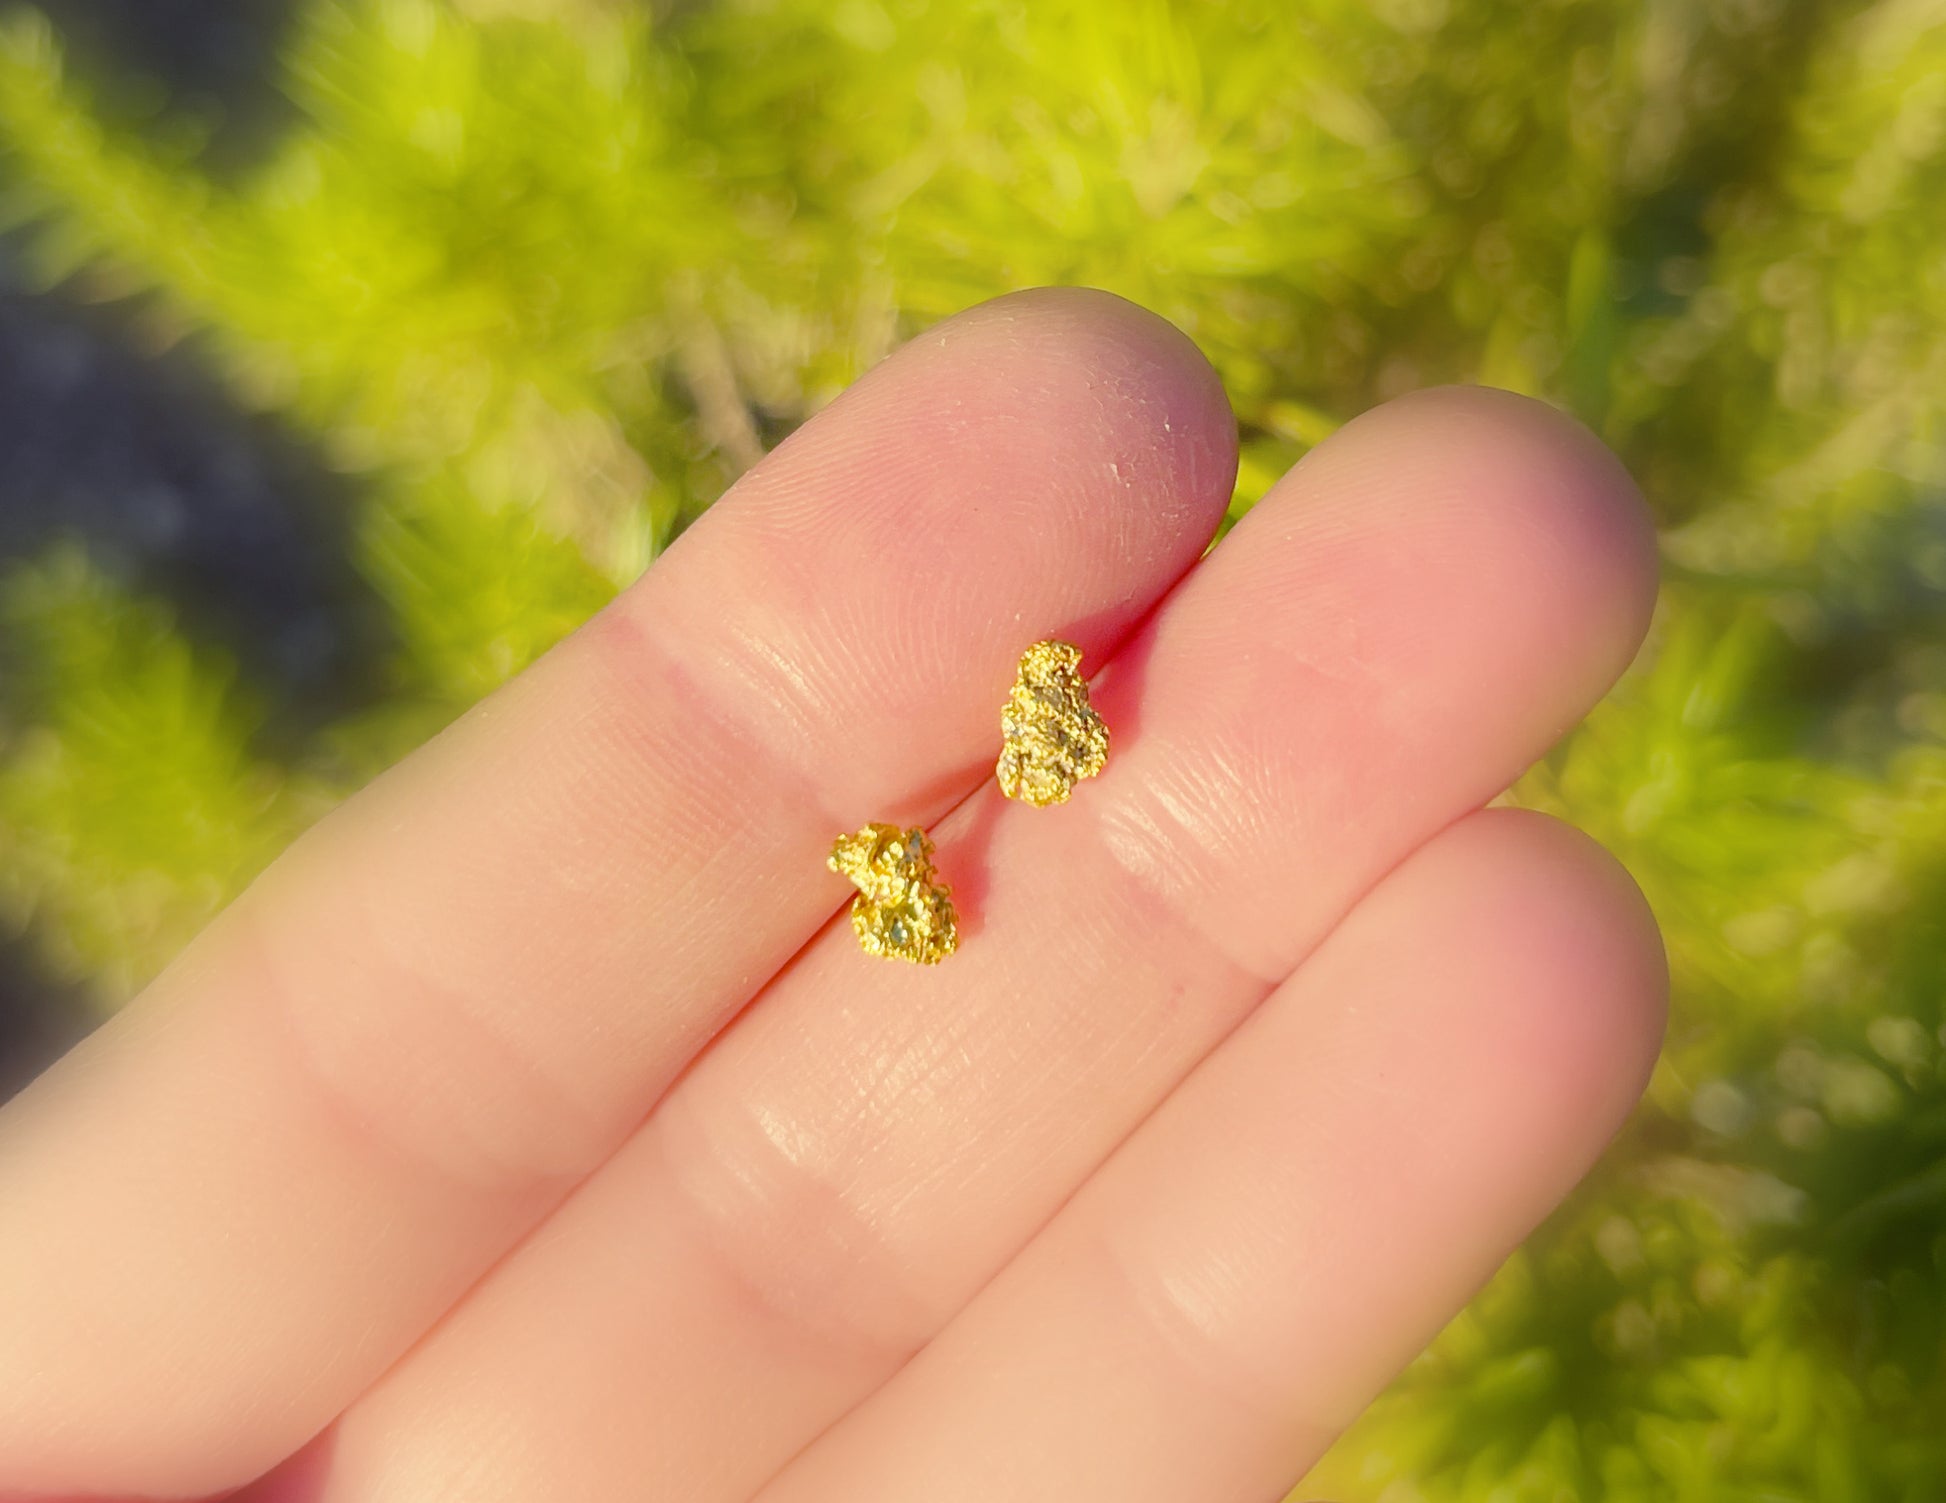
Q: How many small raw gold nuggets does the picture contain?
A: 2